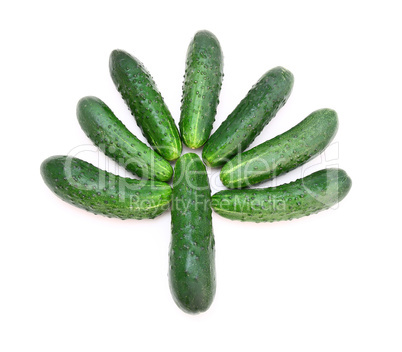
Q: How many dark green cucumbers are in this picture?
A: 8